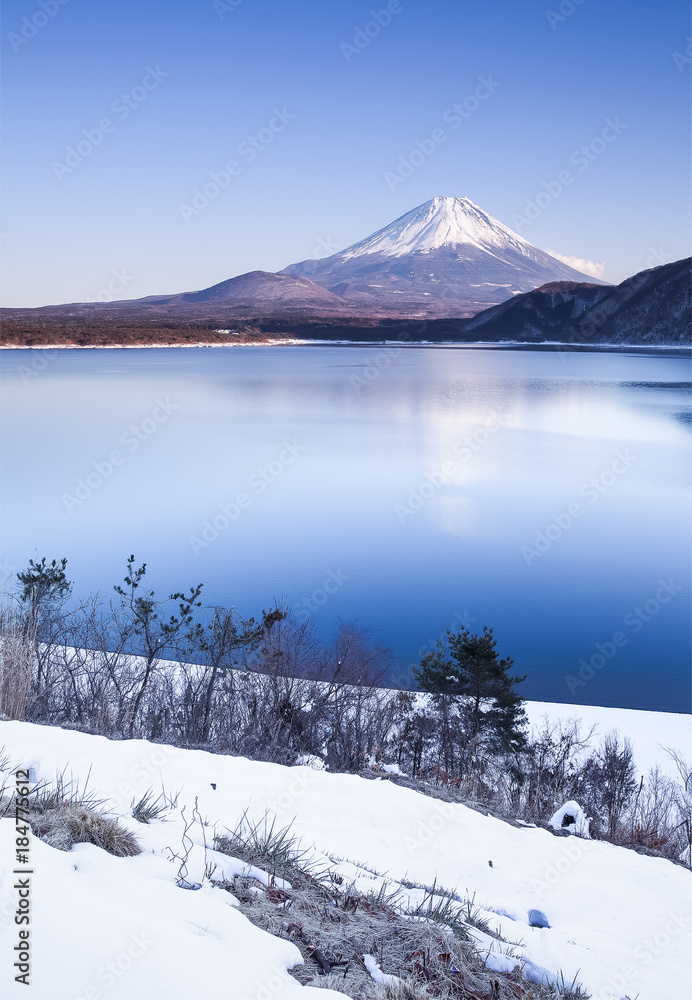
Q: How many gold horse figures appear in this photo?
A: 0